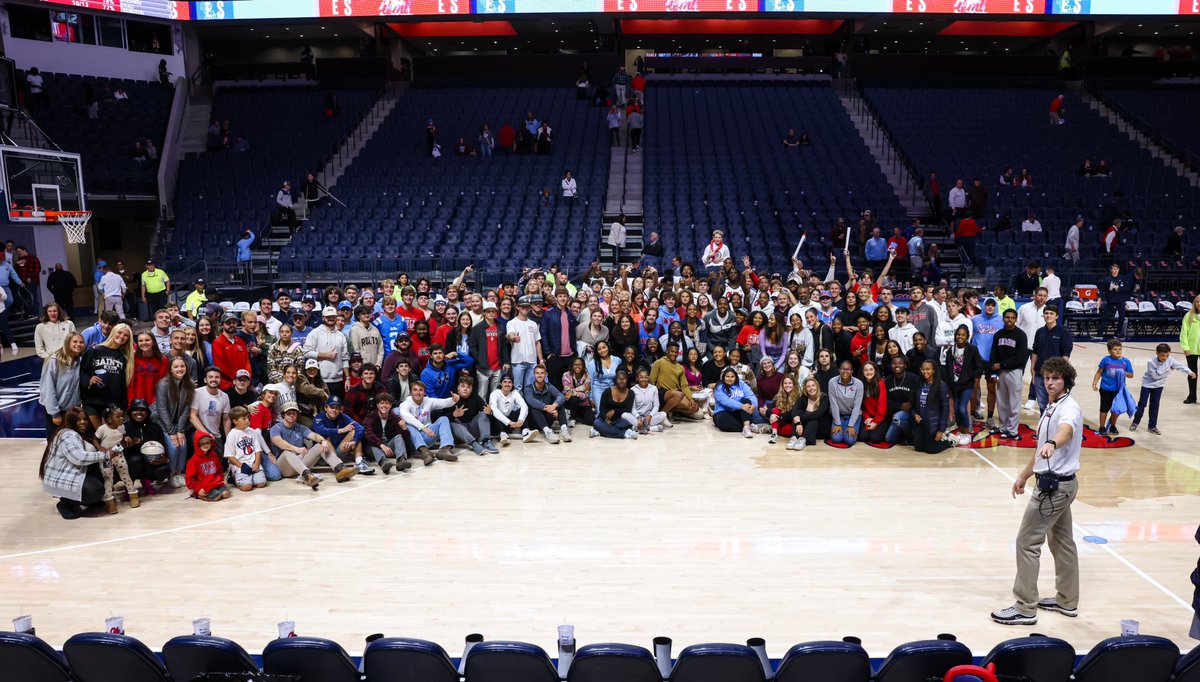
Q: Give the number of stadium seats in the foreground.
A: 13